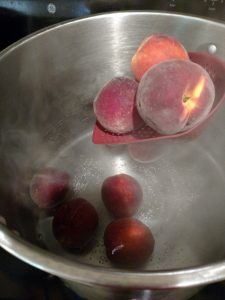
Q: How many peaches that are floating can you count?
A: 4